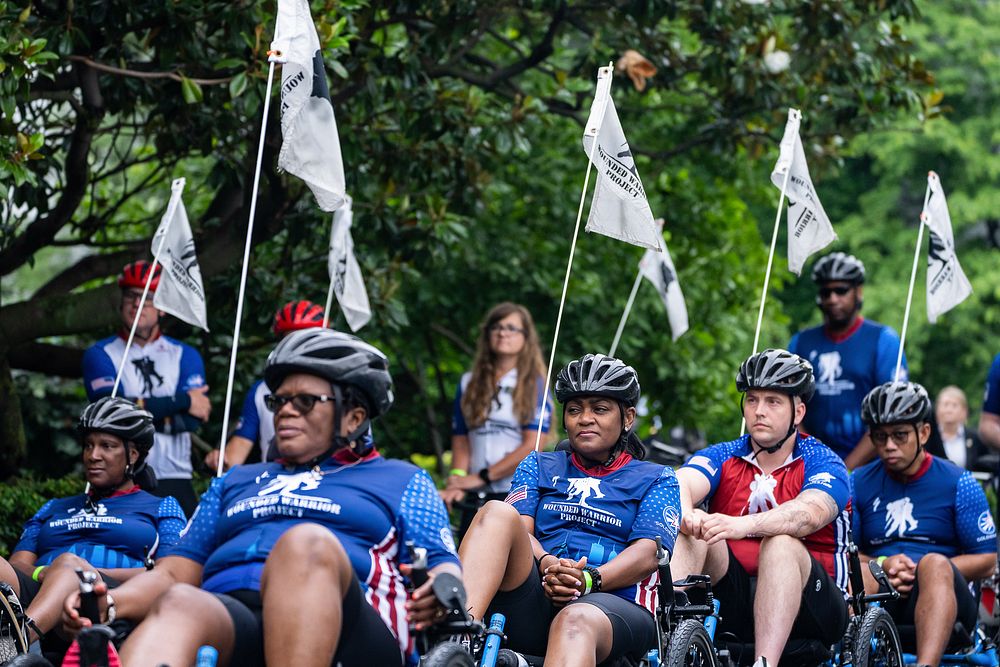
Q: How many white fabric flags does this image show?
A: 7